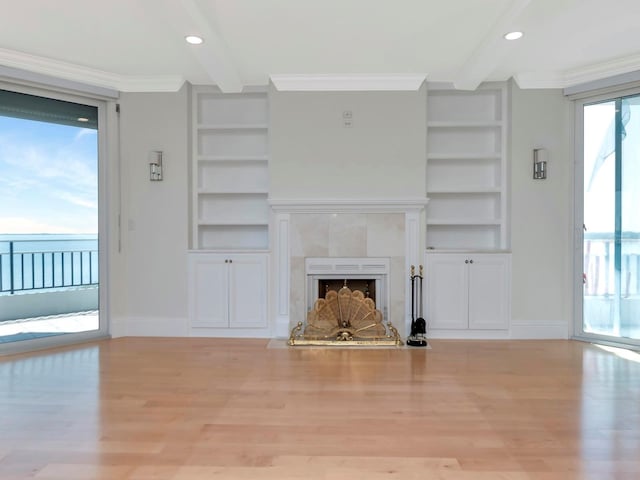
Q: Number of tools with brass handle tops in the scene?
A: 2